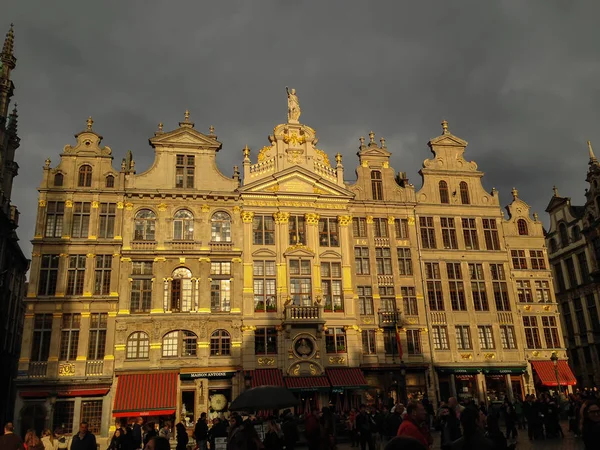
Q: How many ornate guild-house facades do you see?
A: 6